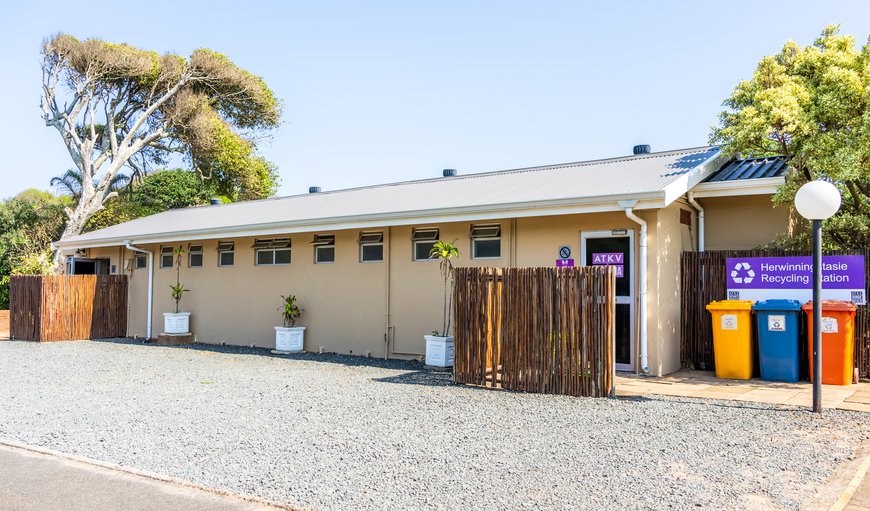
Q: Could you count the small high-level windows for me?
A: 9